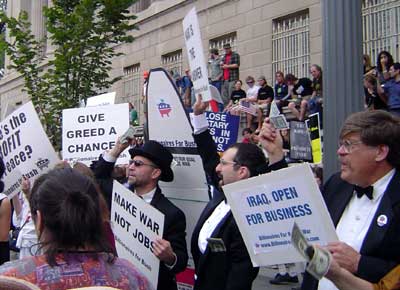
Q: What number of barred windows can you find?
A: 5